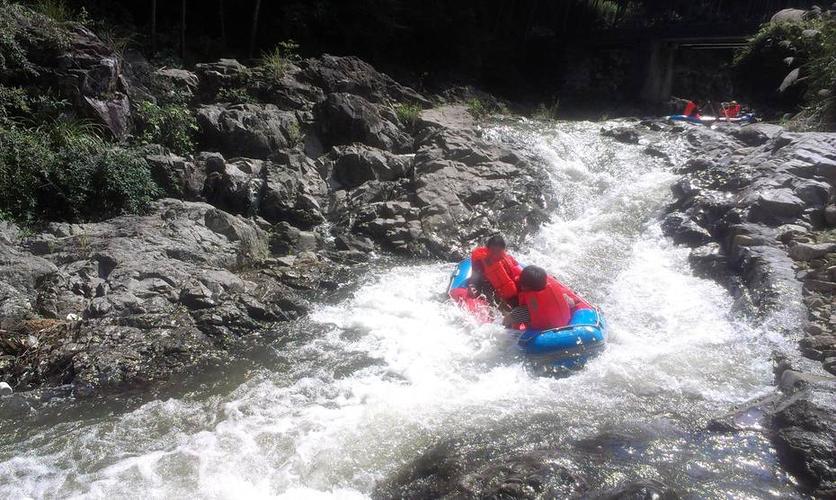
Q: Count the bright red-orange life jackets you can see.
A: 4